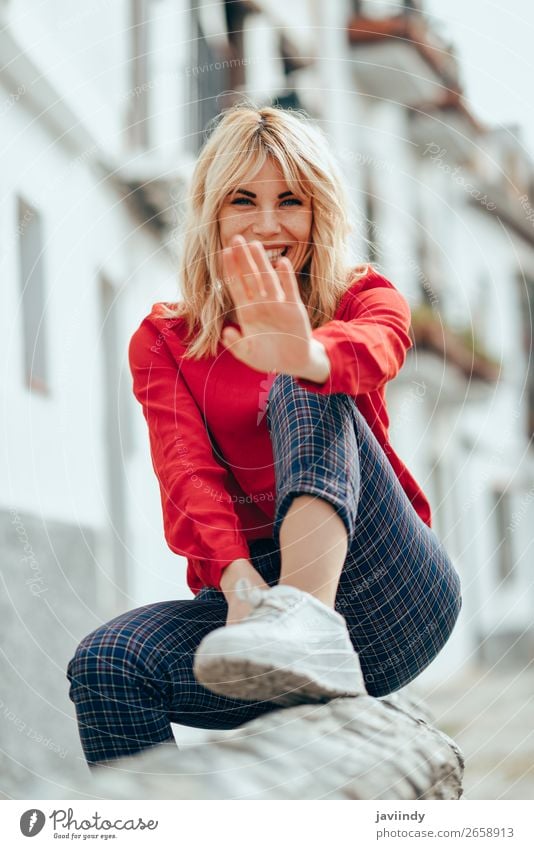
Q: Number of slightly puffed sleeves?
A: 2